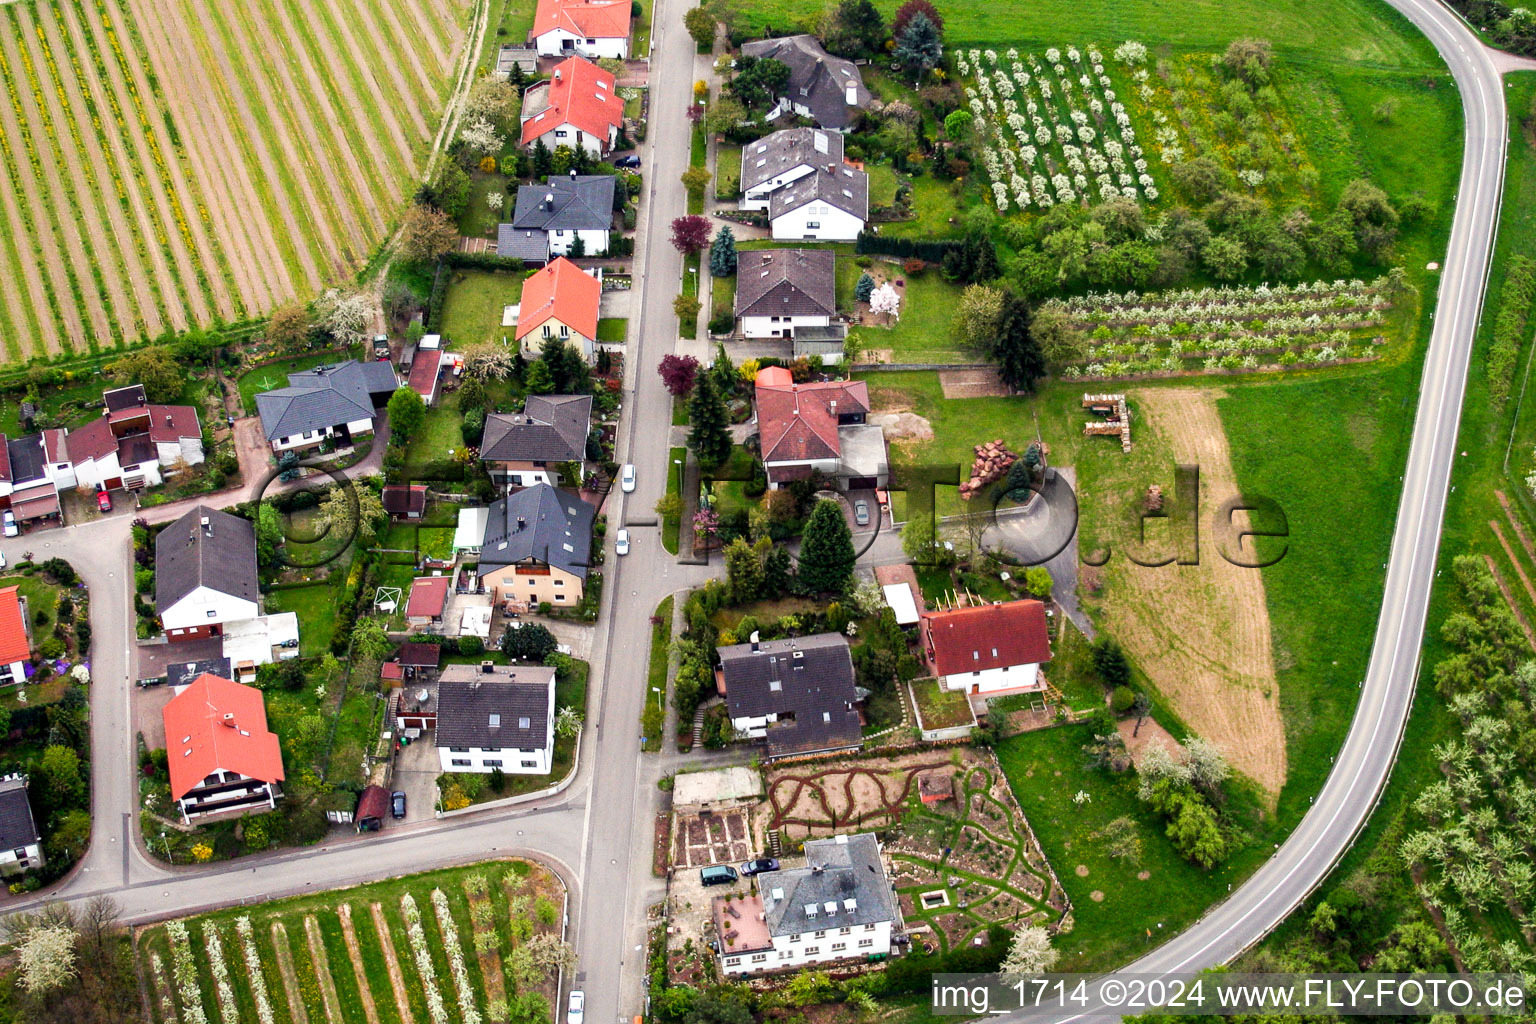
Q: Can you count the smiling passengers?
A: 0